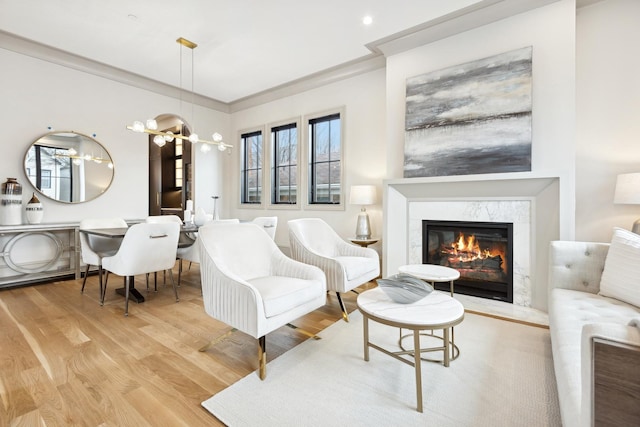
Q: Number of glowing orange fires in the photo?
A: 1